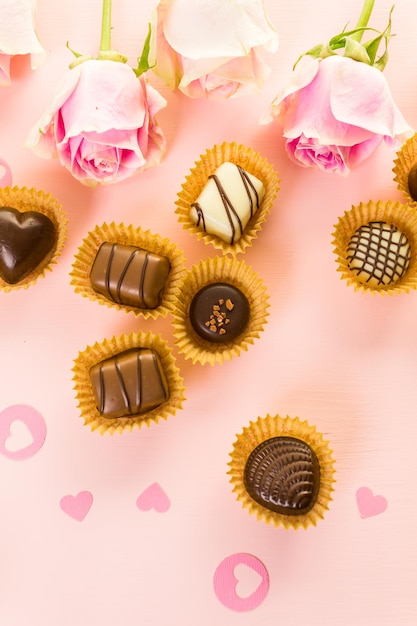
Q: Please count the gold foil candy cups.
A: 8